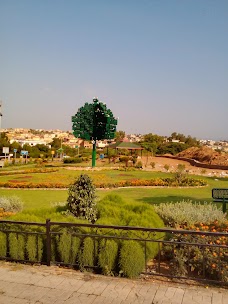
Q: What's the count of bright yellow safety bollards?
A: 0